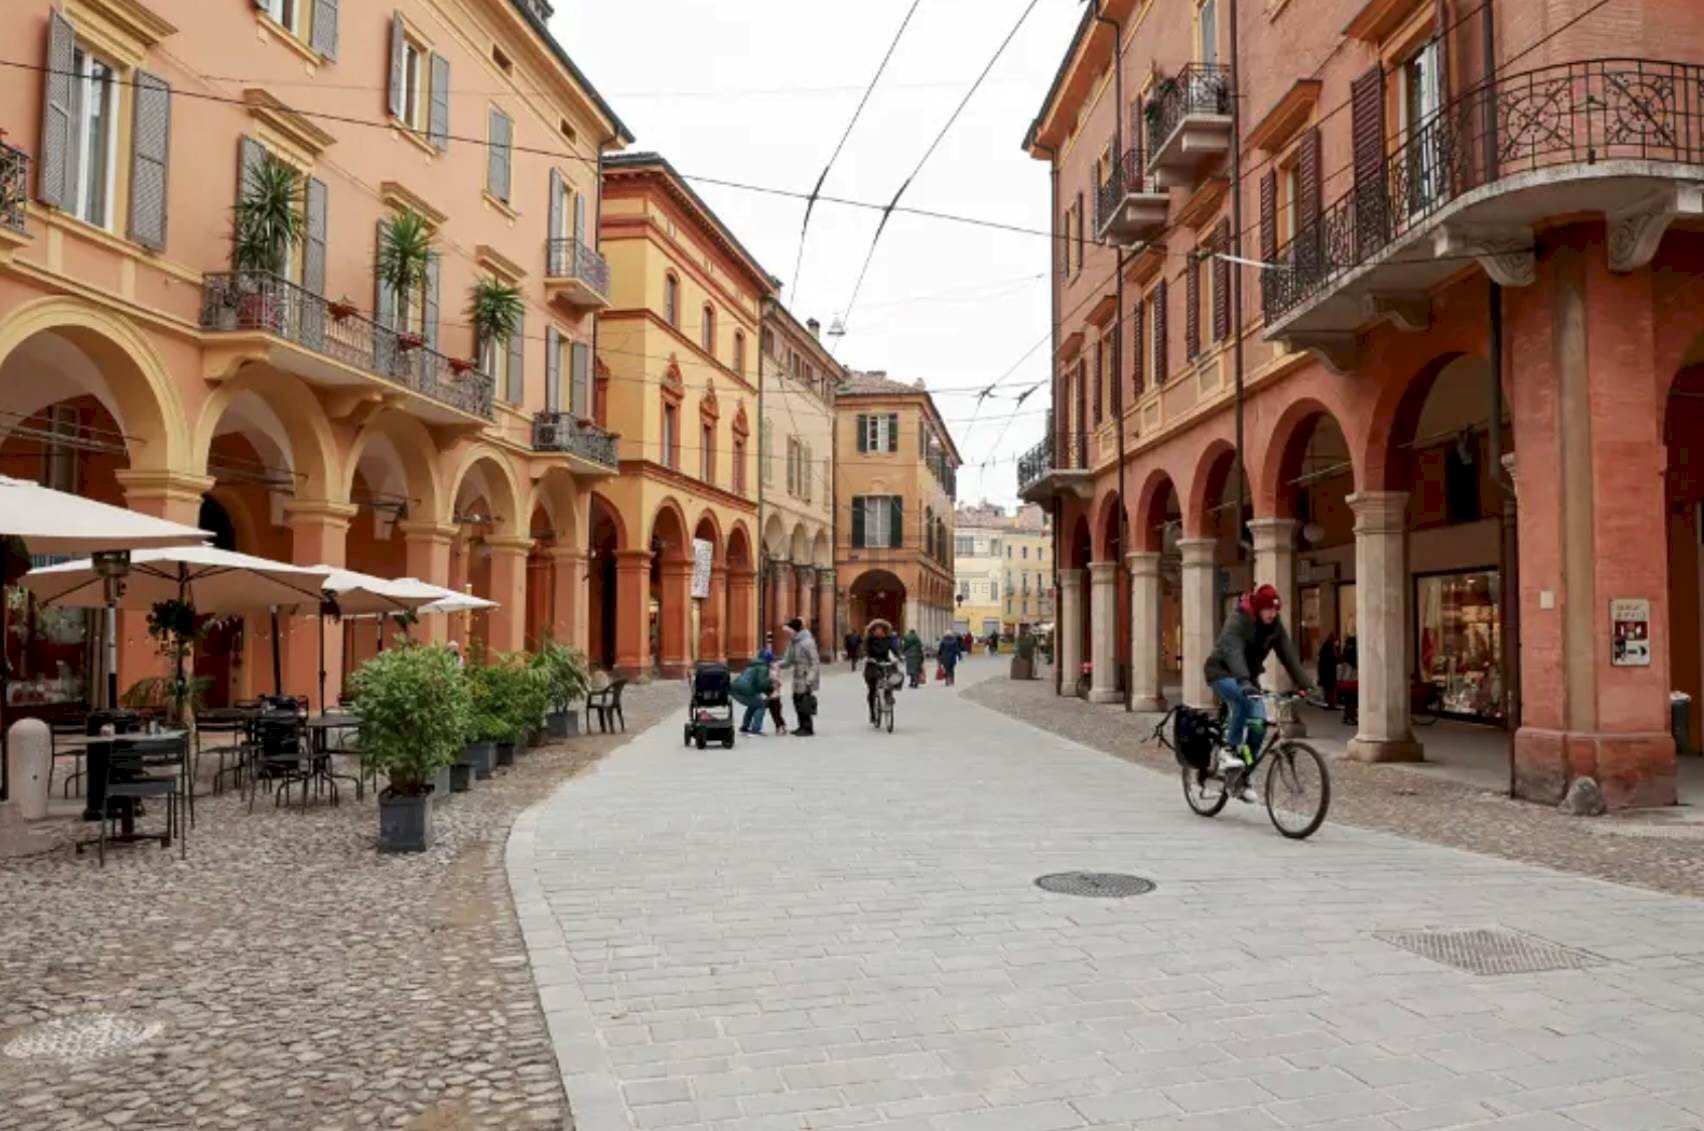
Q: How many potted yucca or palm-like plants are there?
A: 3